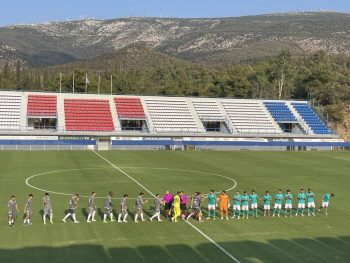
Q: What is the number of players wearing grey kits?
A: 10